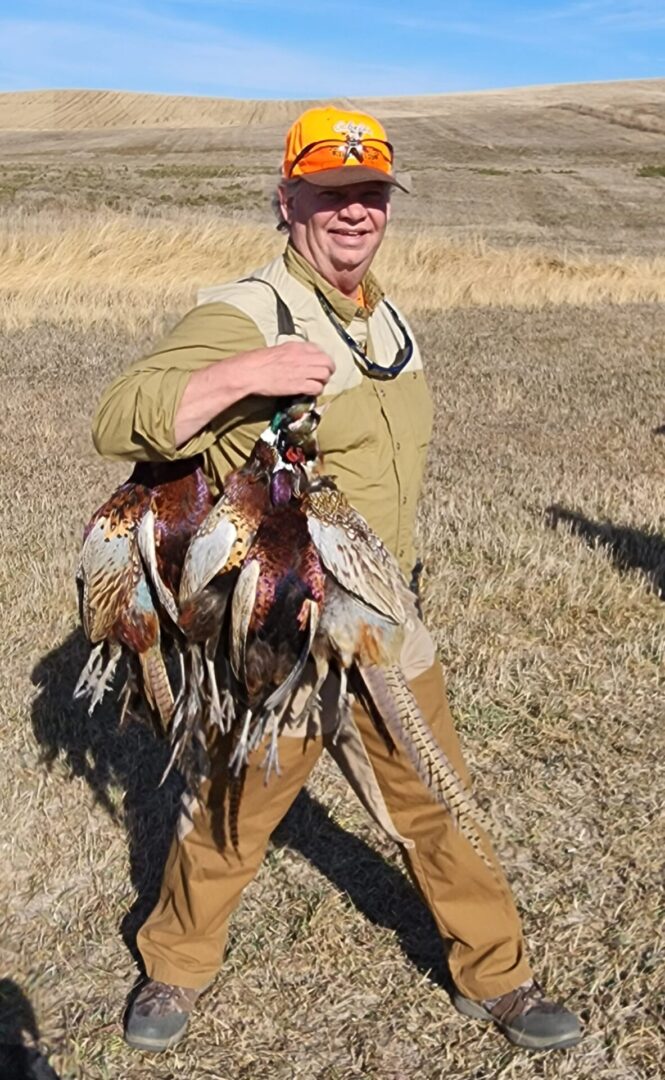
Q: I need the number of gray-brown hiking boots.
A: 2